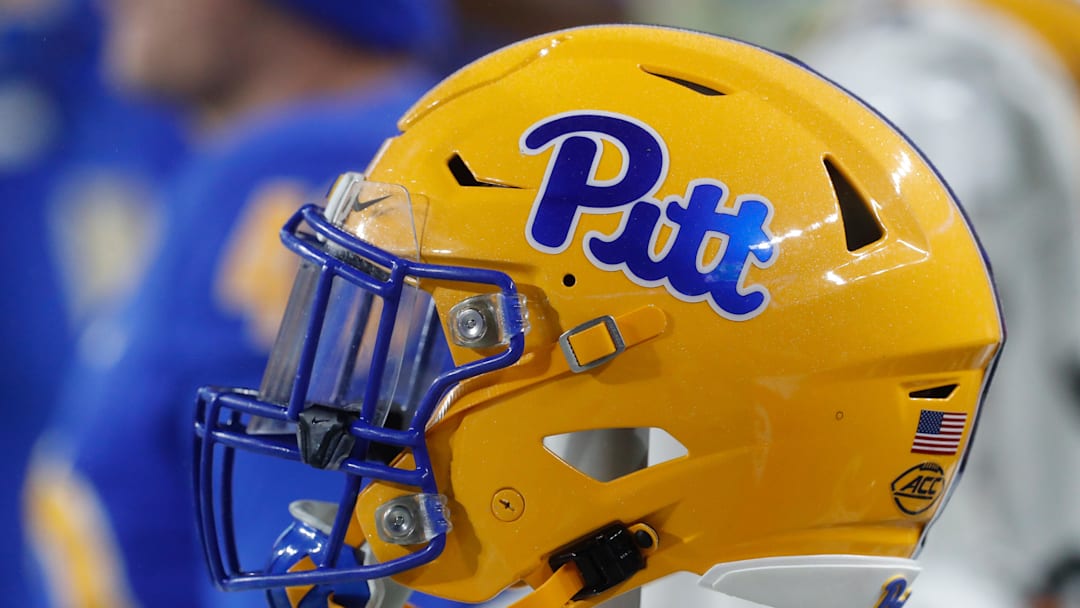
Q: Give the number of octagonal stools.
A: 0